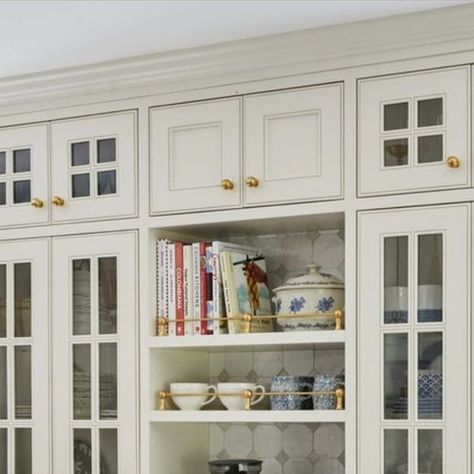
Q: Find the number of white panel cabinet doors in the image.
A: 2